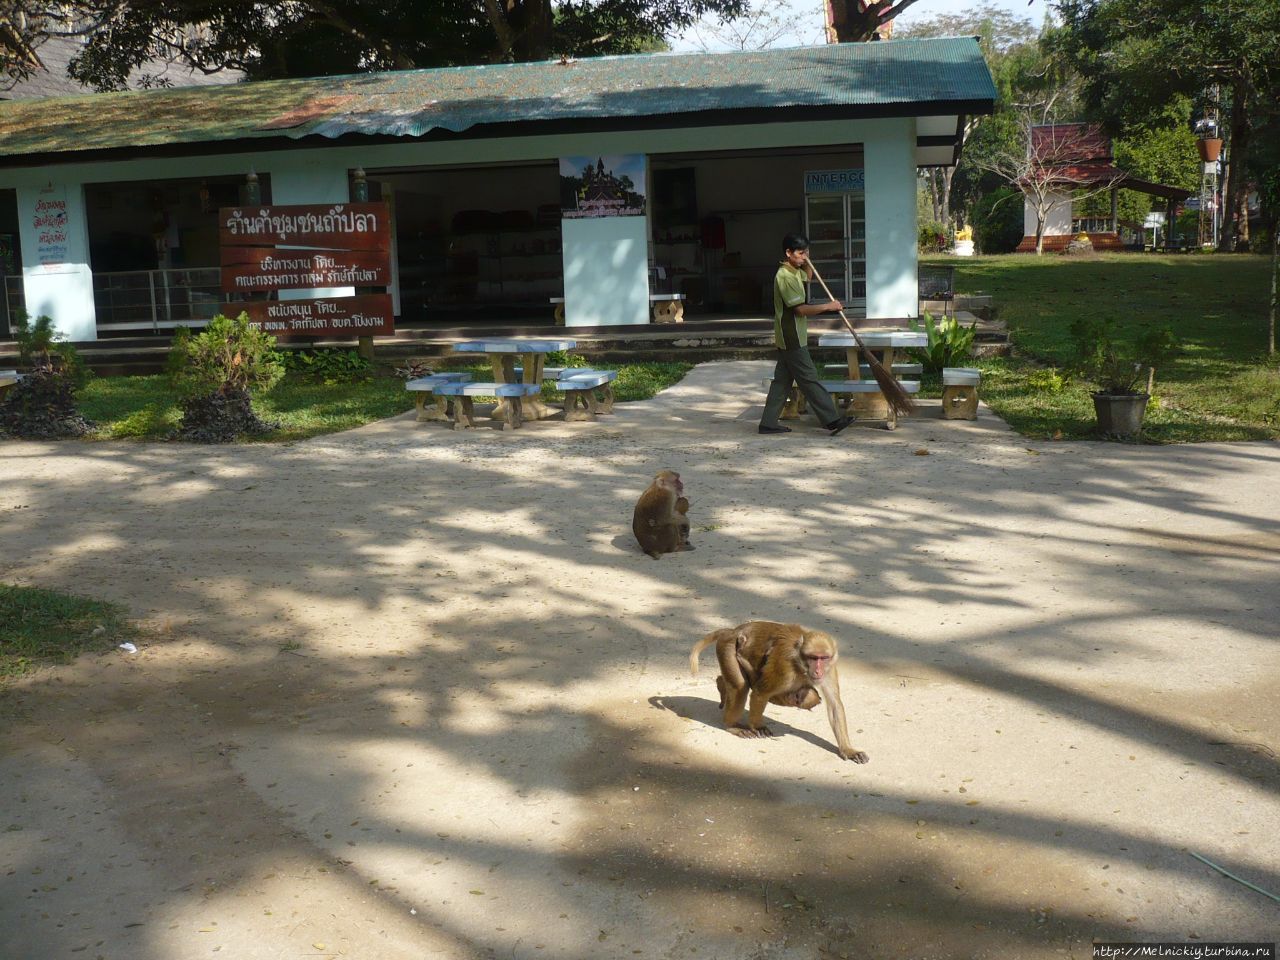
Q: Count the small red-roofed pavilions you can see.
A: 1